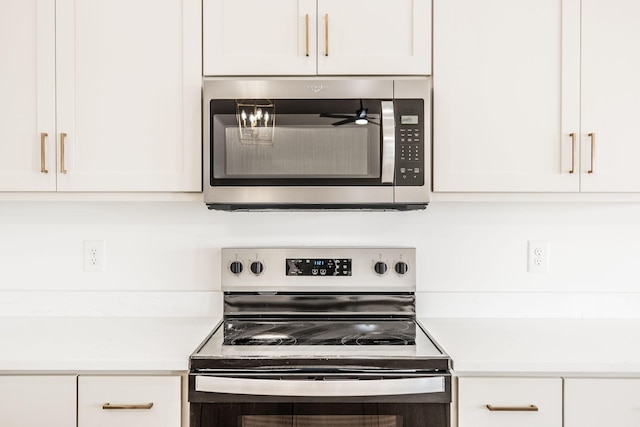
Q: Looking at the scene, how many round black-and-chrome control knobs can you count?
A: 4